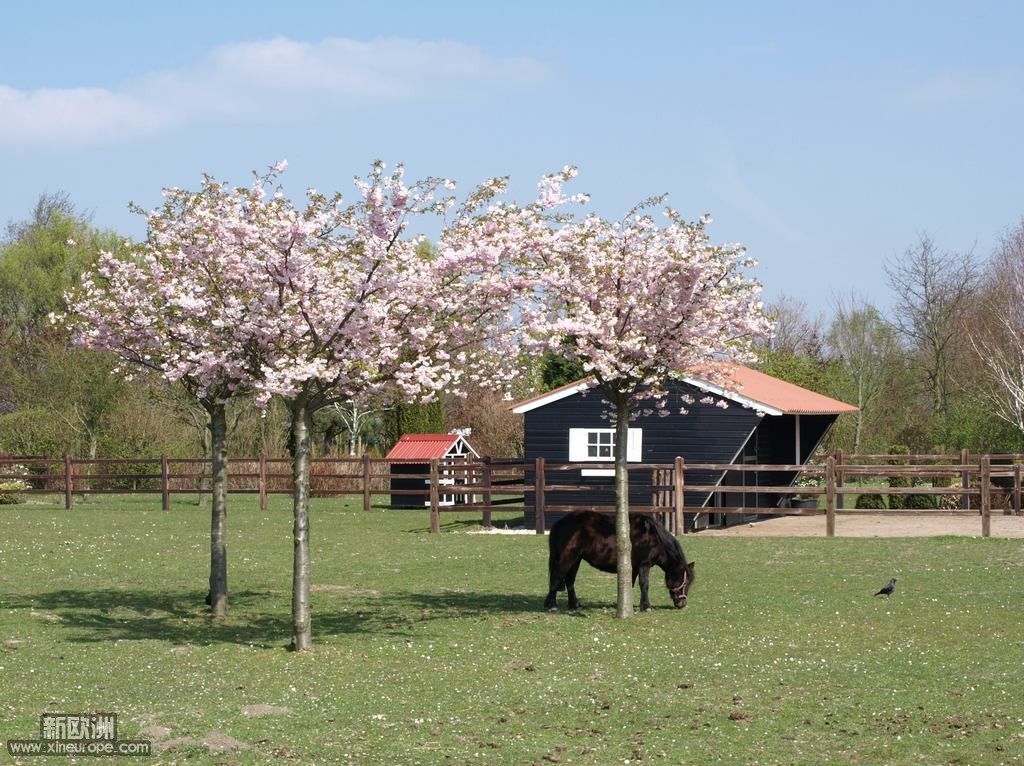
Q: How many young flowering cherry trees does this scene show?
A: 3